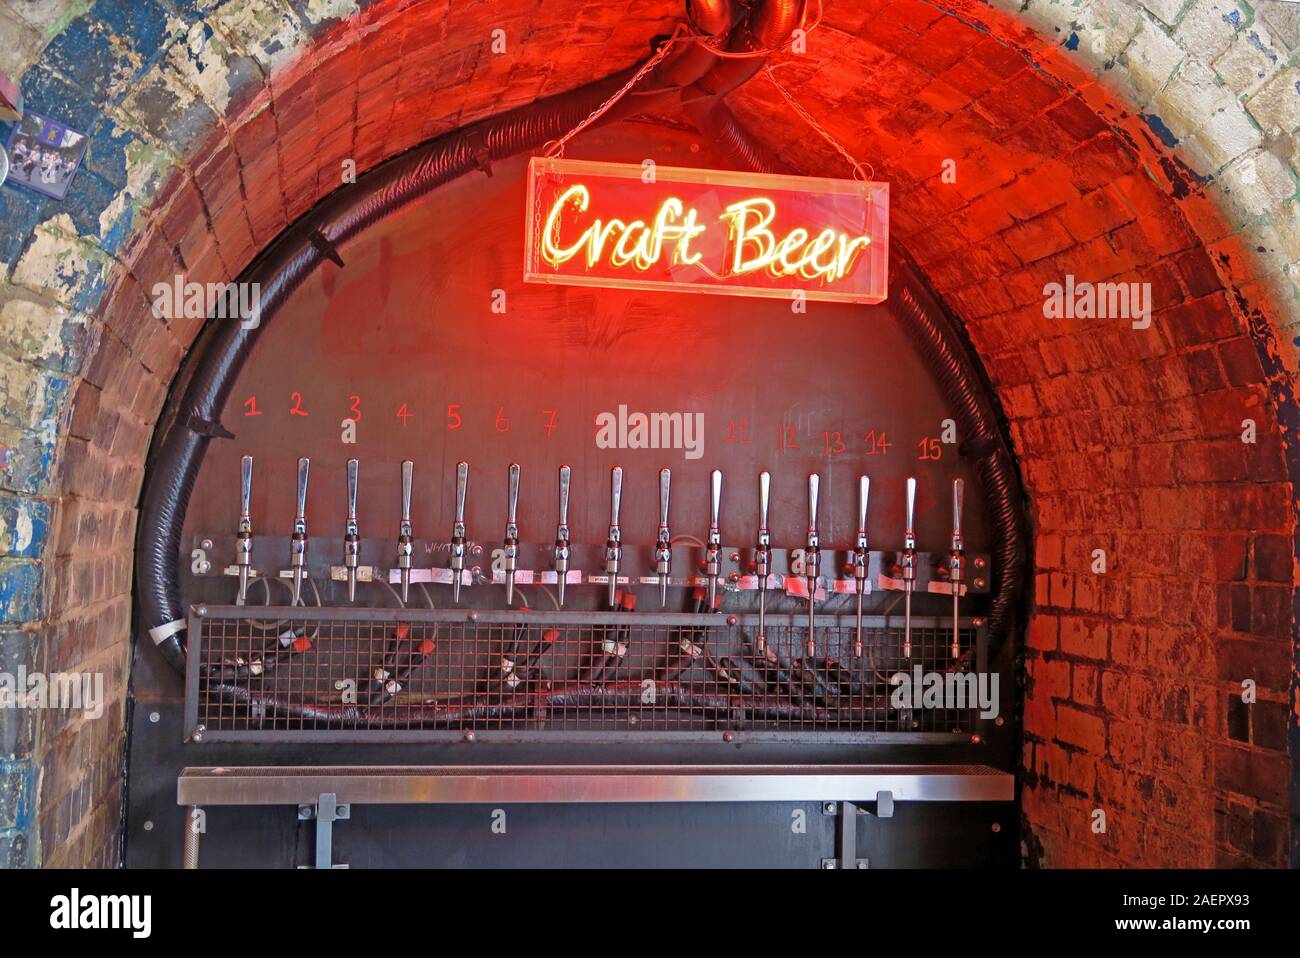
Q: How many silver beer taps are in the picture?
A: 15